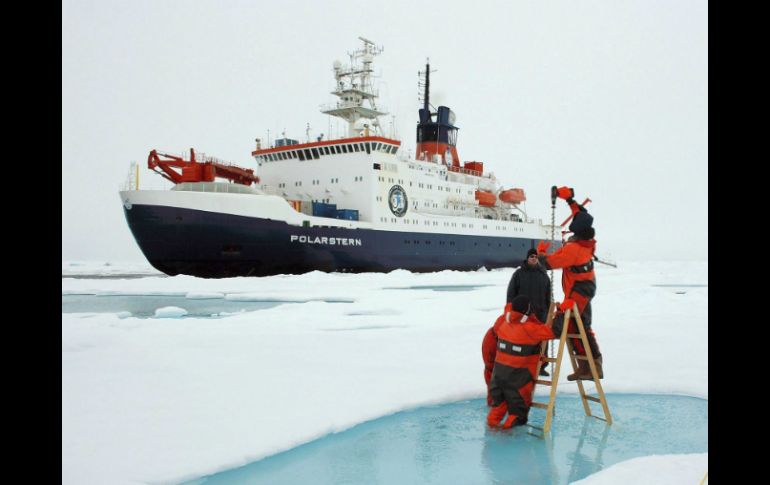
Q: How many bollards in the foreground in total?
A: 0